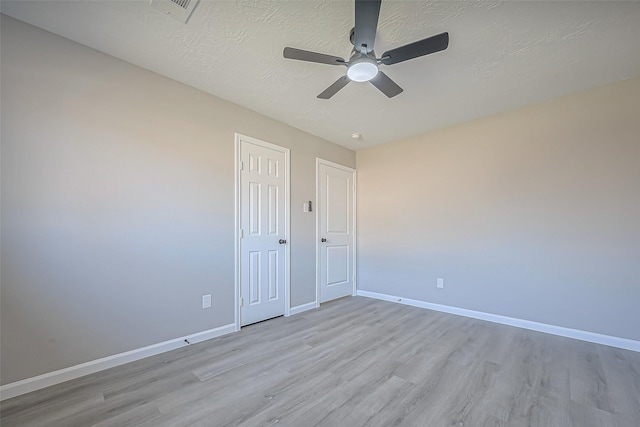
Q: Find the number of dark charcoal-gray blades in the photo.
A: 5